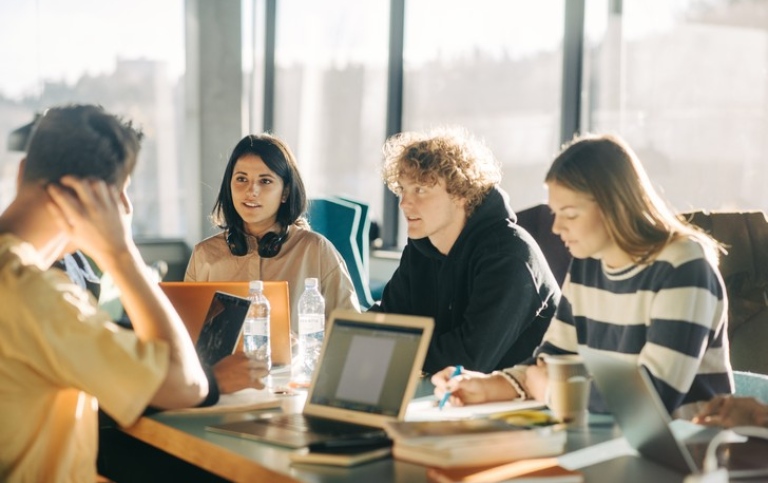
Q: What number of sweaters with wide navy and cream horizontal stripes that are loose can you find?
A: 1